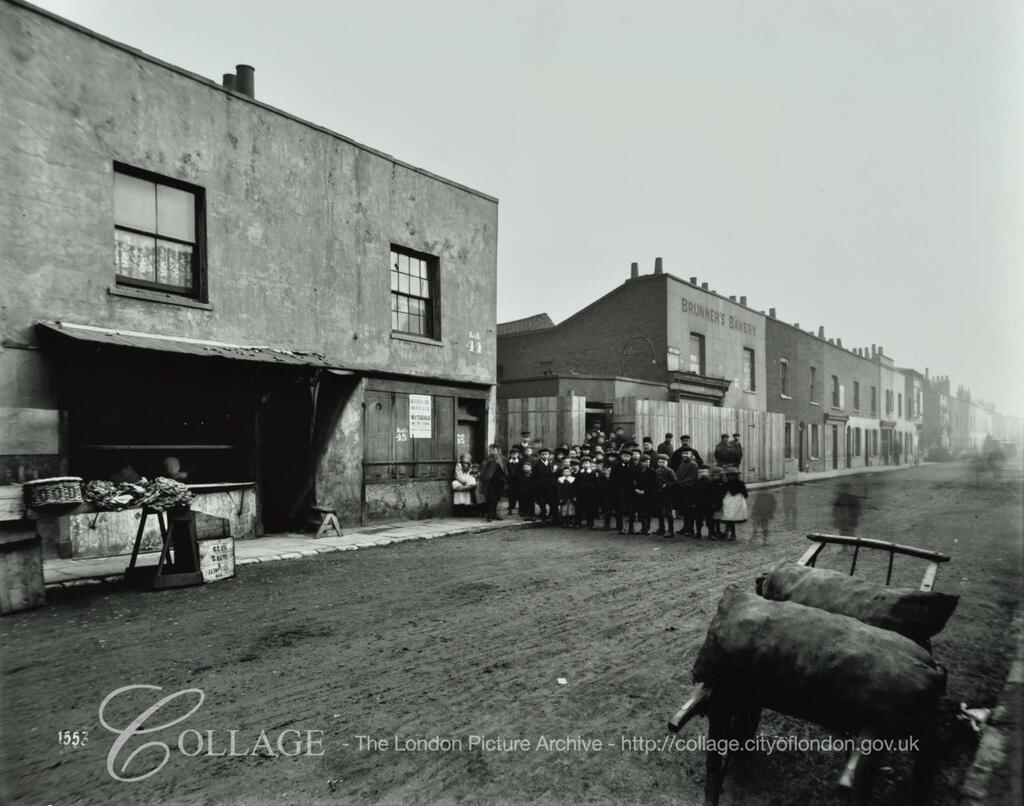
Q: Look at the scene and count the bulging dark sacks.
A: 2